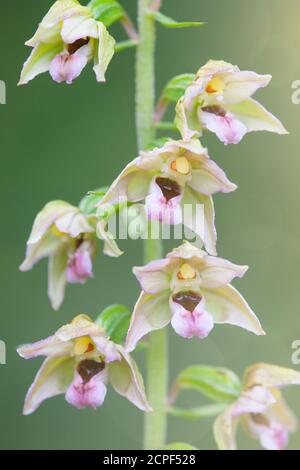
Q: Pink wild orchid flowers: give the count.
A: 7